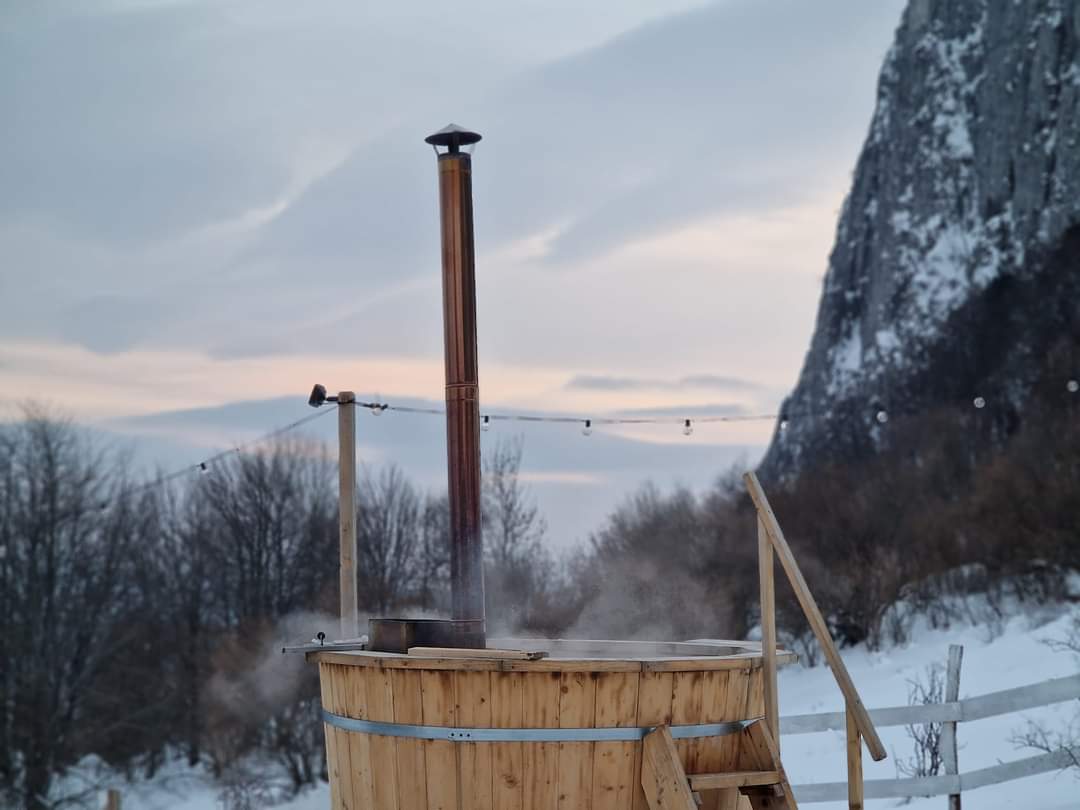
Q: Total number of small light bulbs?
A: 9